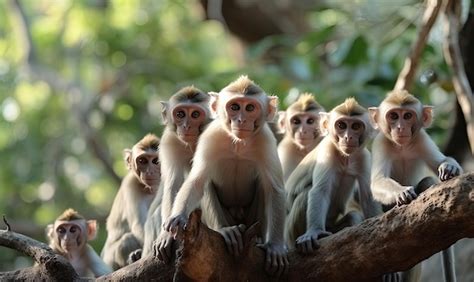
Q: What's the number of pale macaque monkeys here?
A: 7